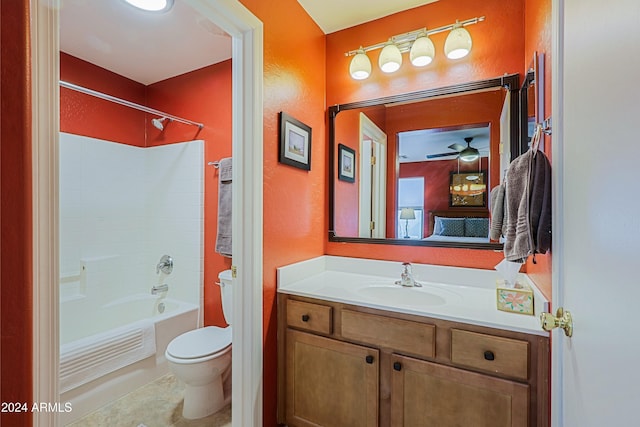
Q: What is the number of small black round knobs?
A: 4